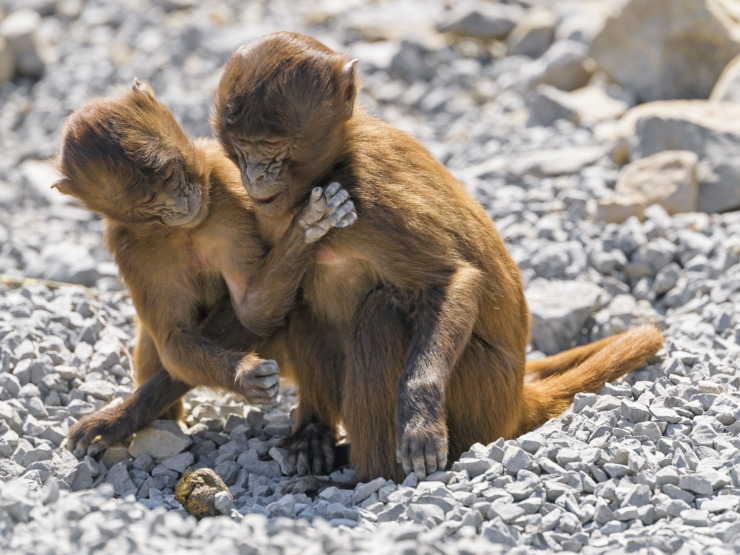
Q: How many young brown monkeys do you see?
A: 2